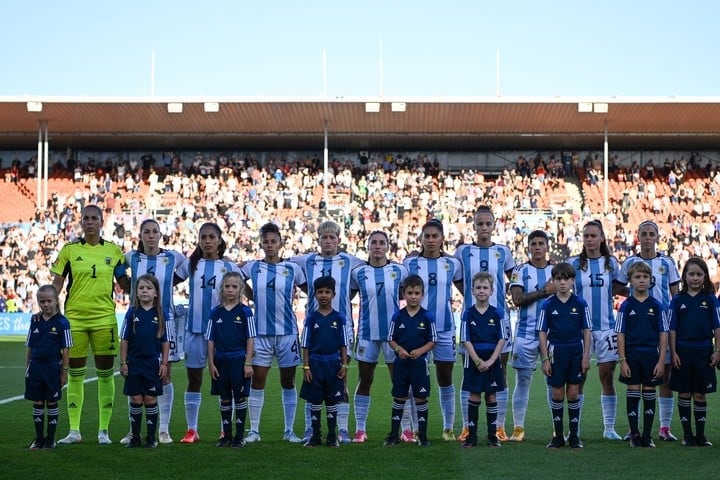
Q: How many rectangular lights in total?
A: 7